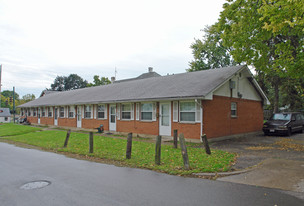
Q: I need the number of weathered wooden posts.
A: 7